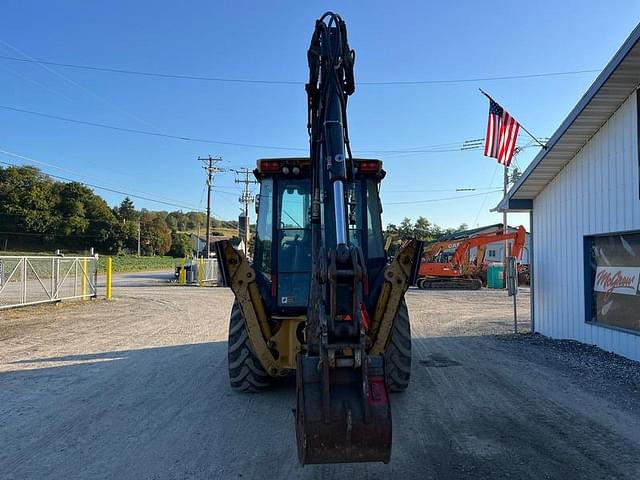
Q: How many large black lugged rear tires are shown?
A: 2